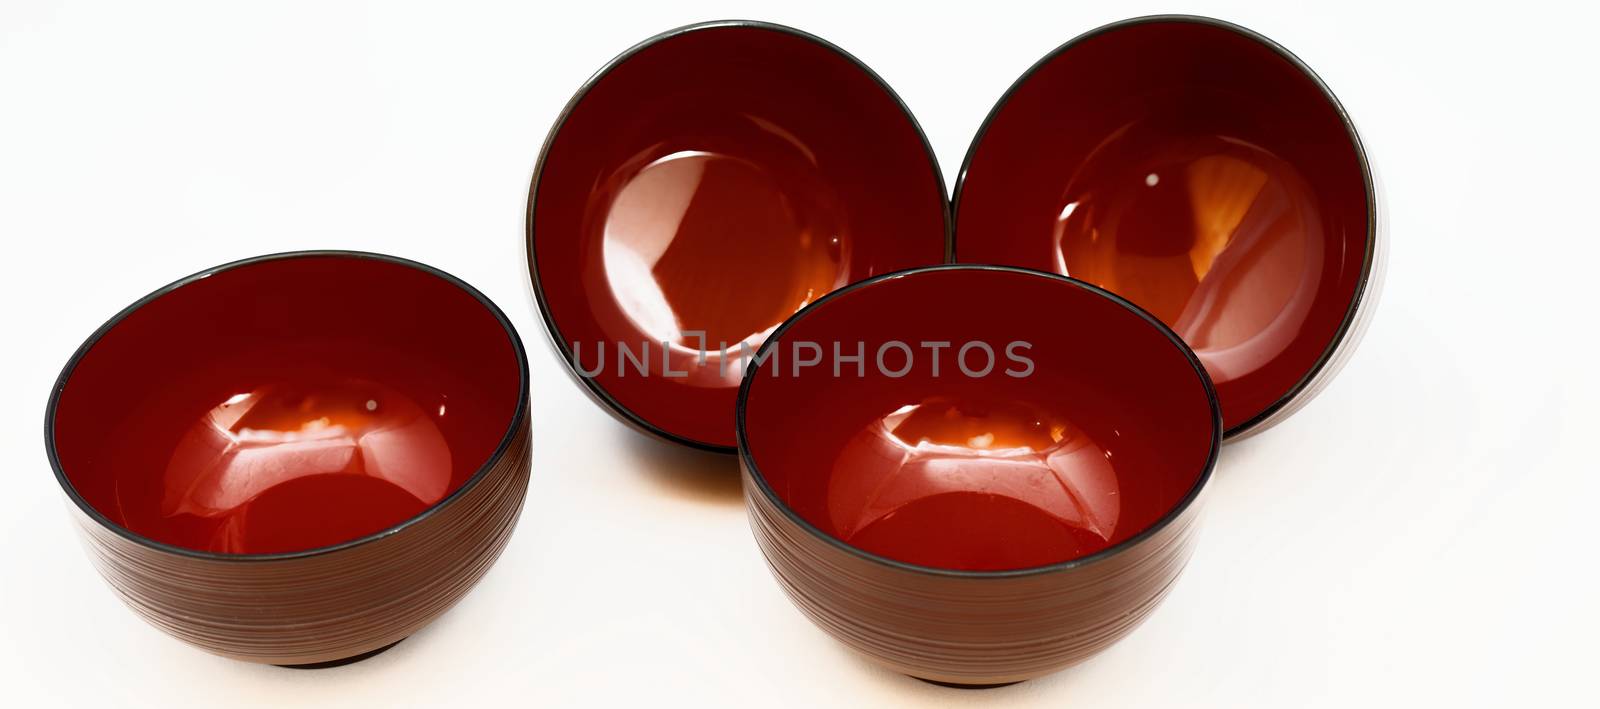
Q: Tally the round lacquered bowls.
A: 4